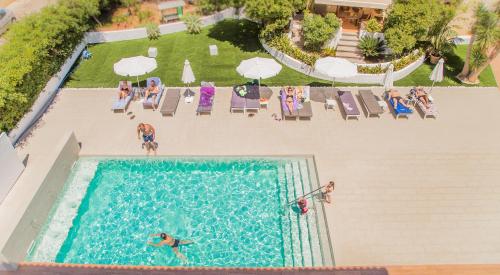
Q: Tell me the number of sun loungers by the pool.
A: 12